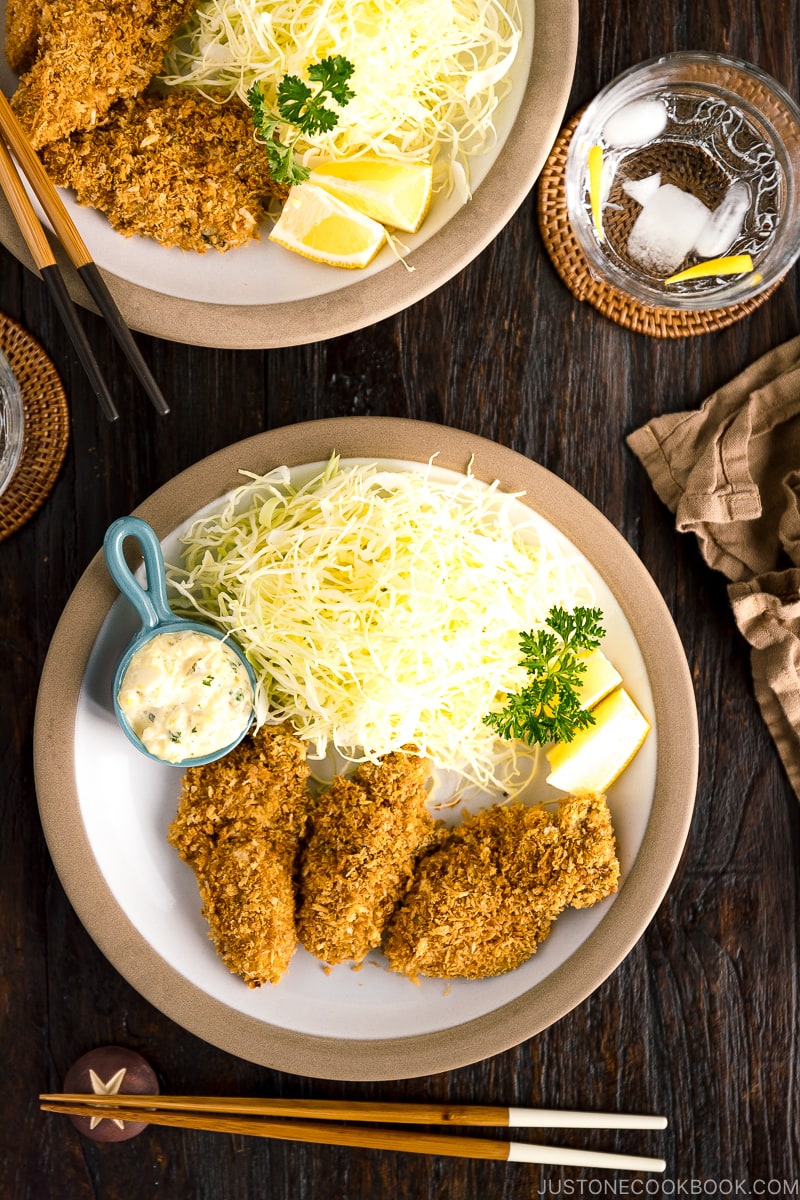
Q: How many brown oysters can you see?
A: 6